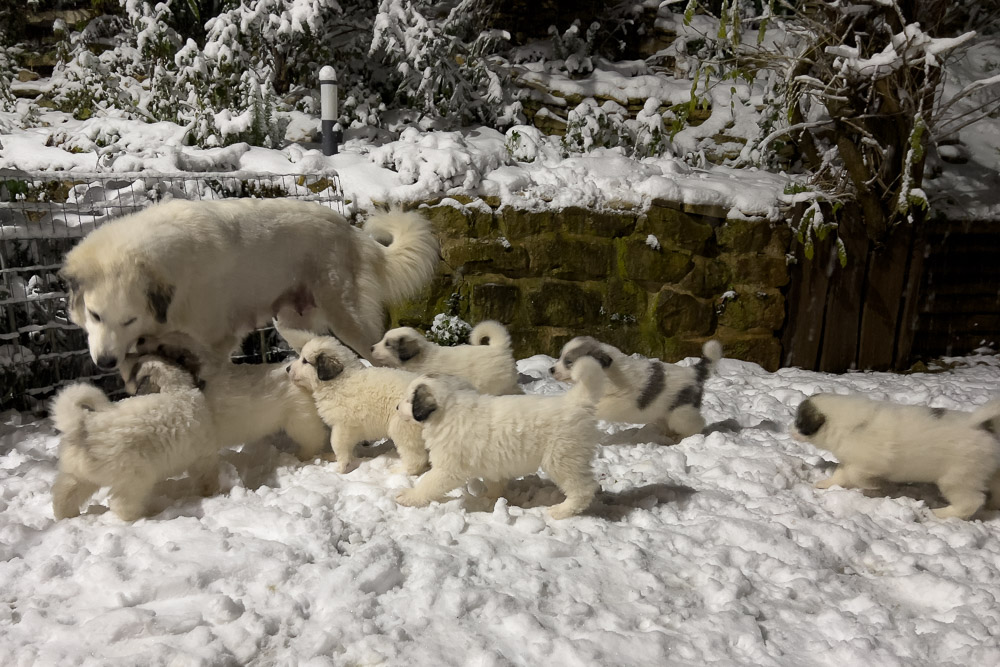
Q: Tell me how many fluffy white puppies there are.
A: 7